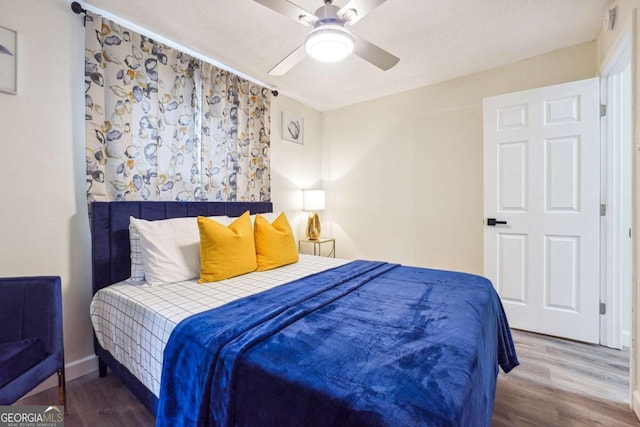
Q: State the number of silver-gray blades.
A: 4